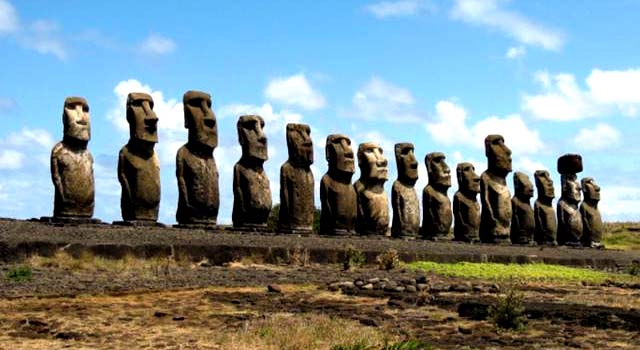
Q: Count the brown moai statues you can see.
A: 15